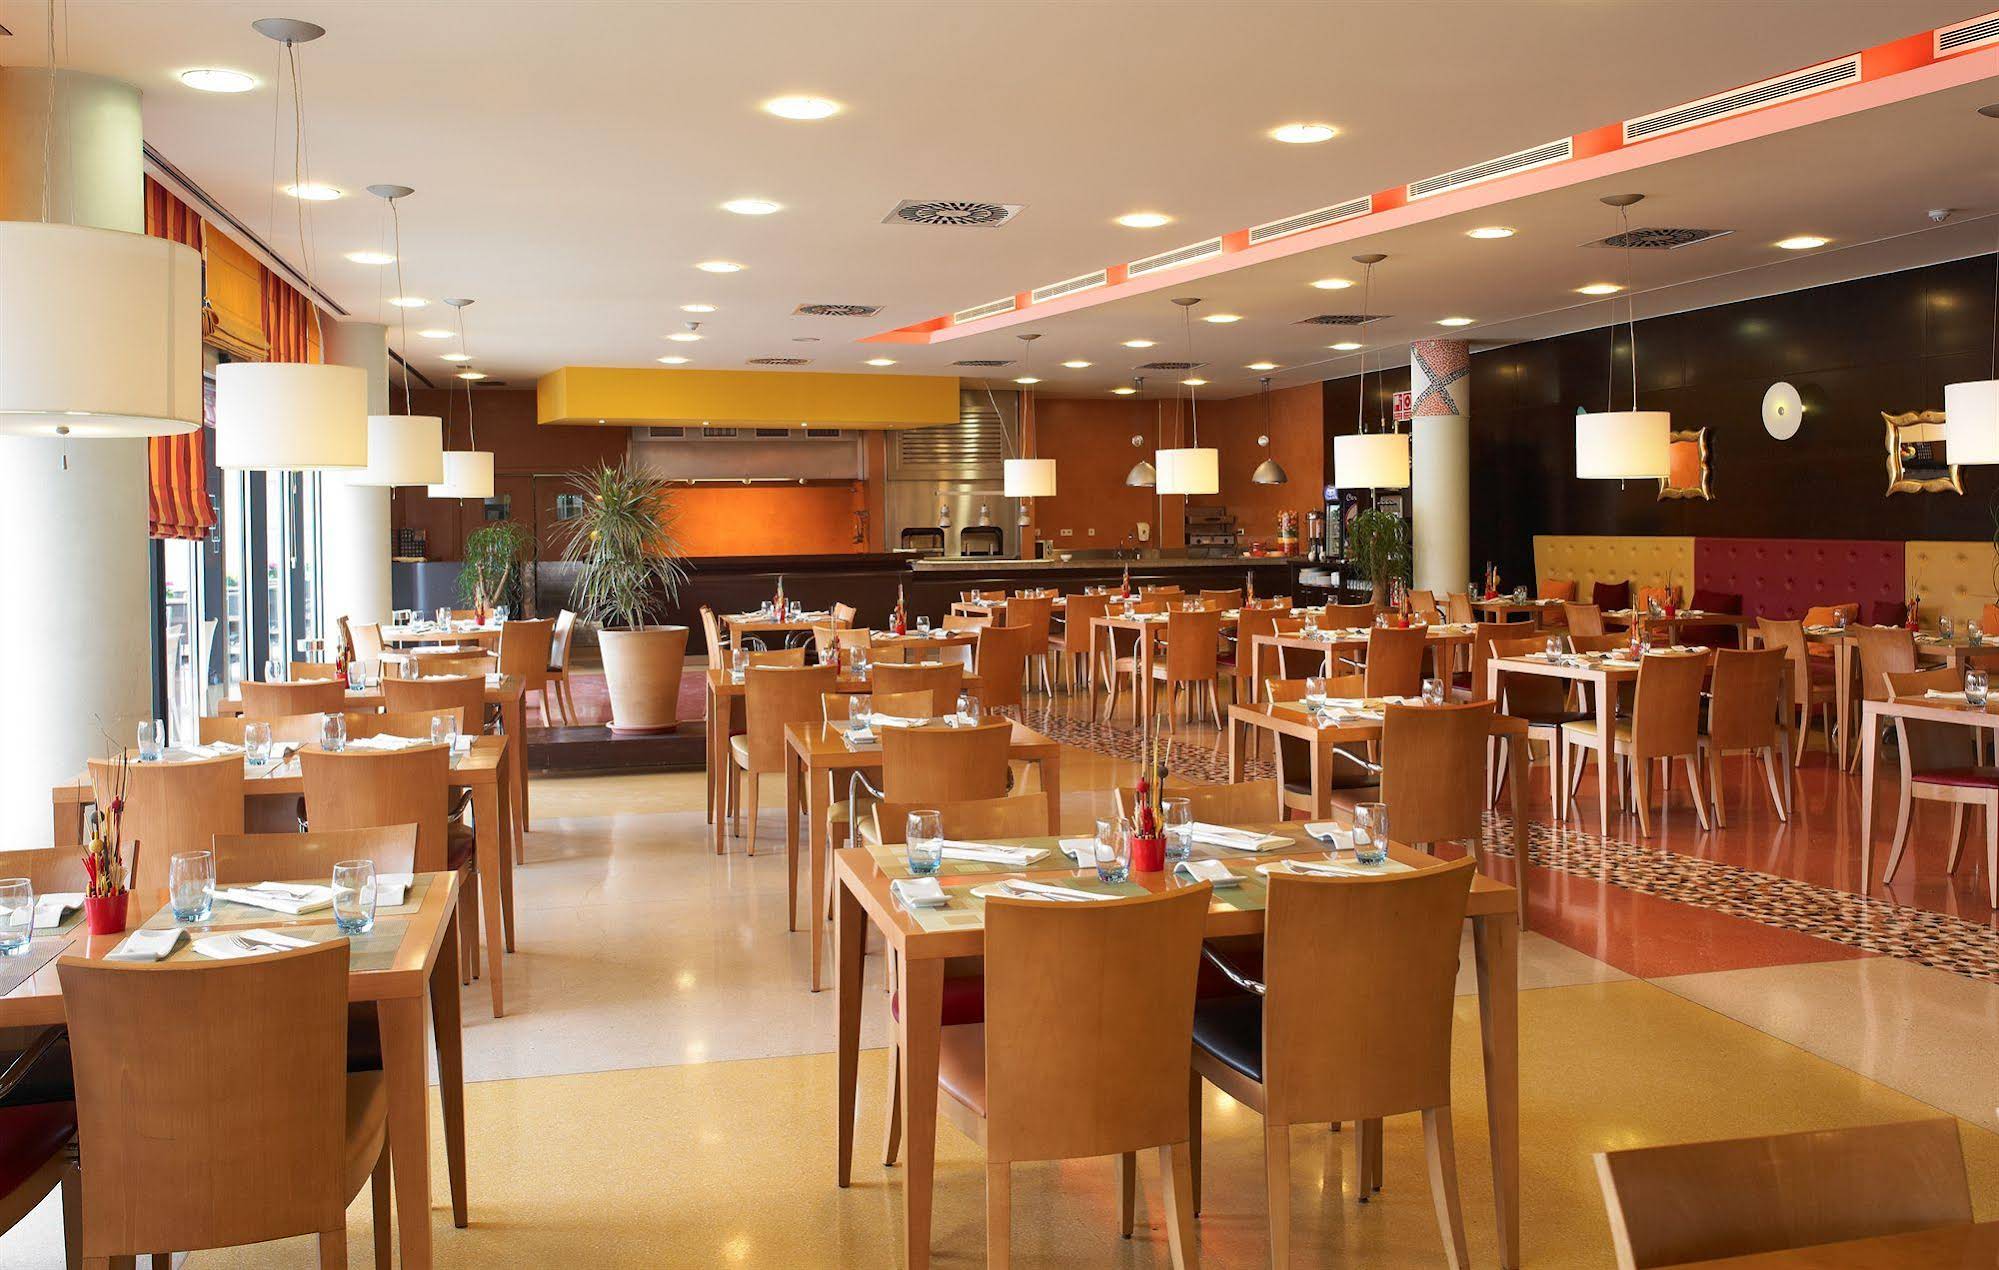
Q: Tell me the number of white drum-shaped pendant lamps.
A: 9